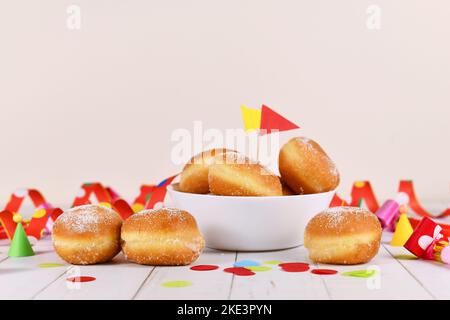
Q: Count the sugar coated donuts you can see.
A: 6